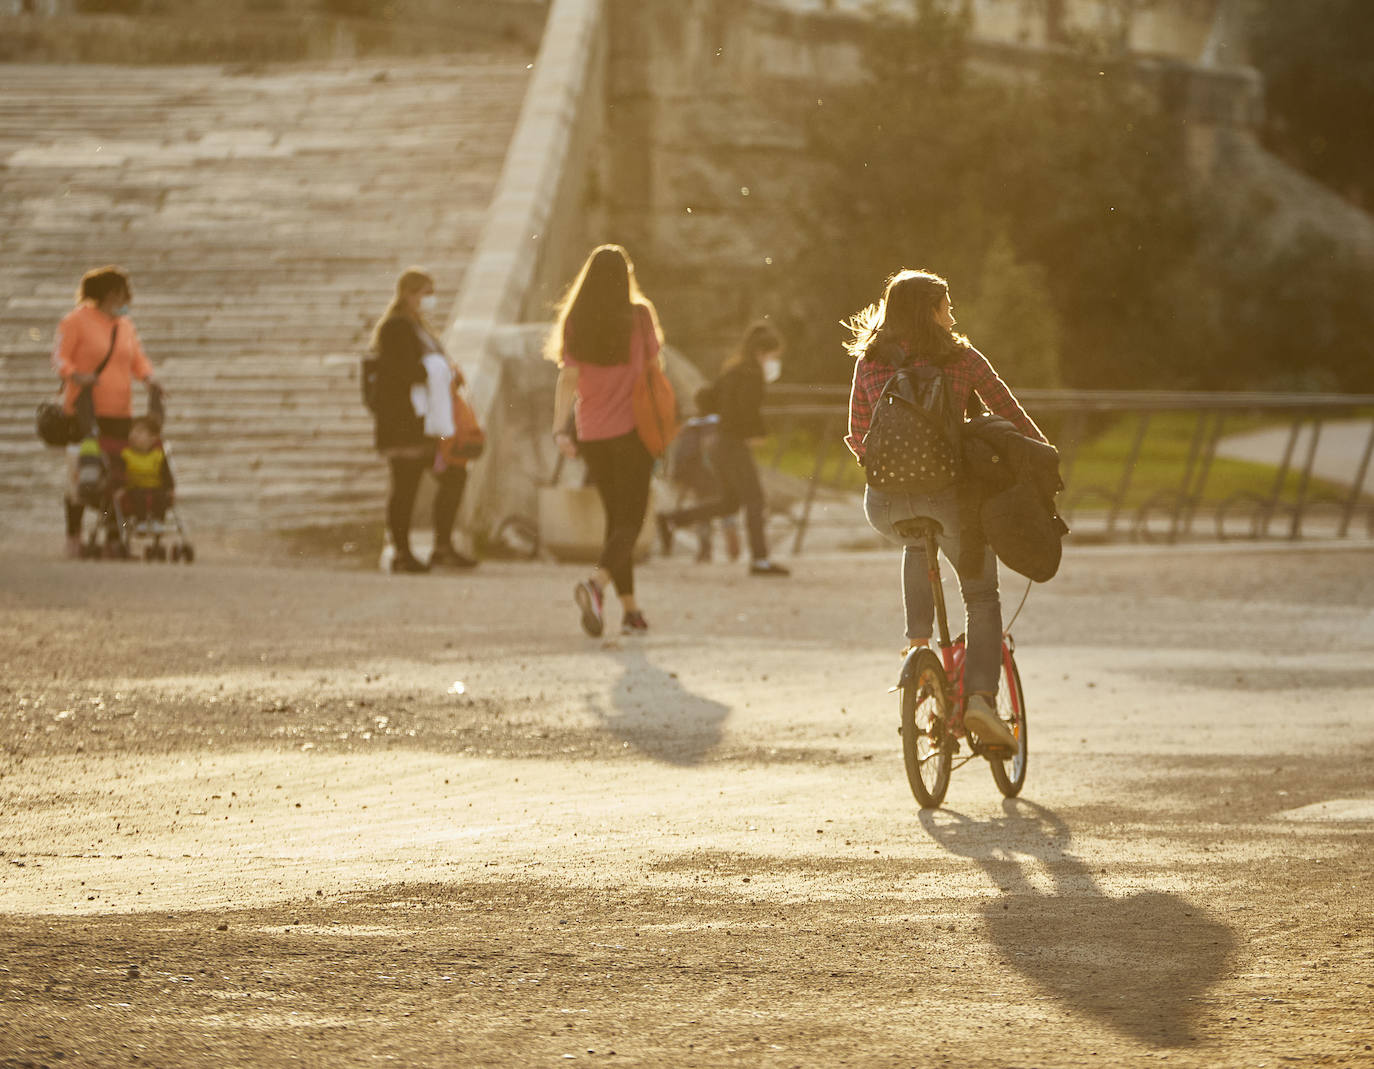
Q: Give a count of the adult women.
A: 4